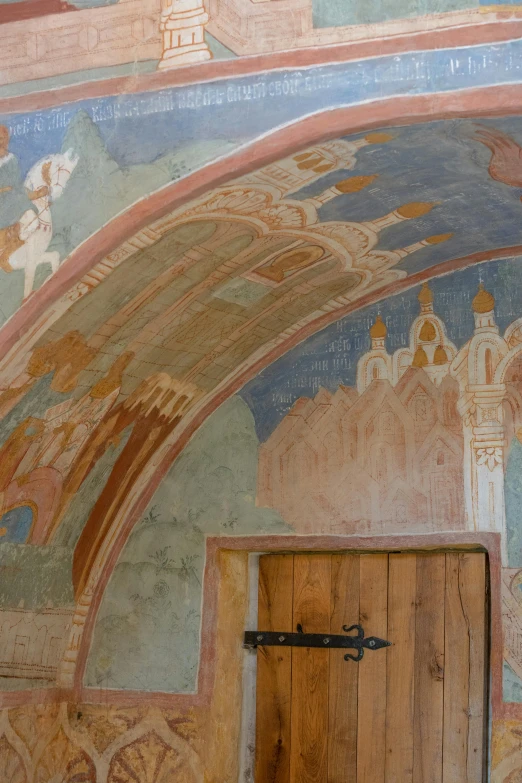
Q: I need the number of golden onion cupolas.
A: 7